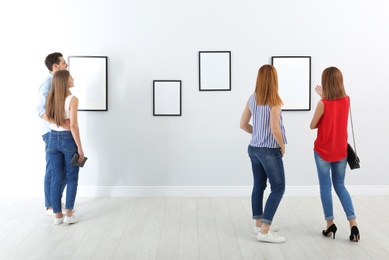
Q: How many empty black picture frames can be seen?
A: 4